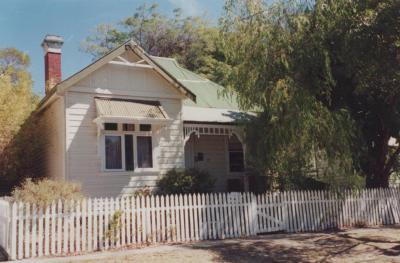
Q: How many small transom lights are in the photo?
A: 3